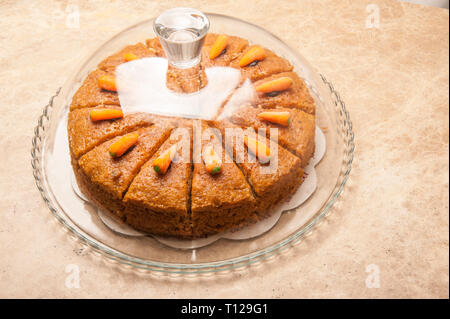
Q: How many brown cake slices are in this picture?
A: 12